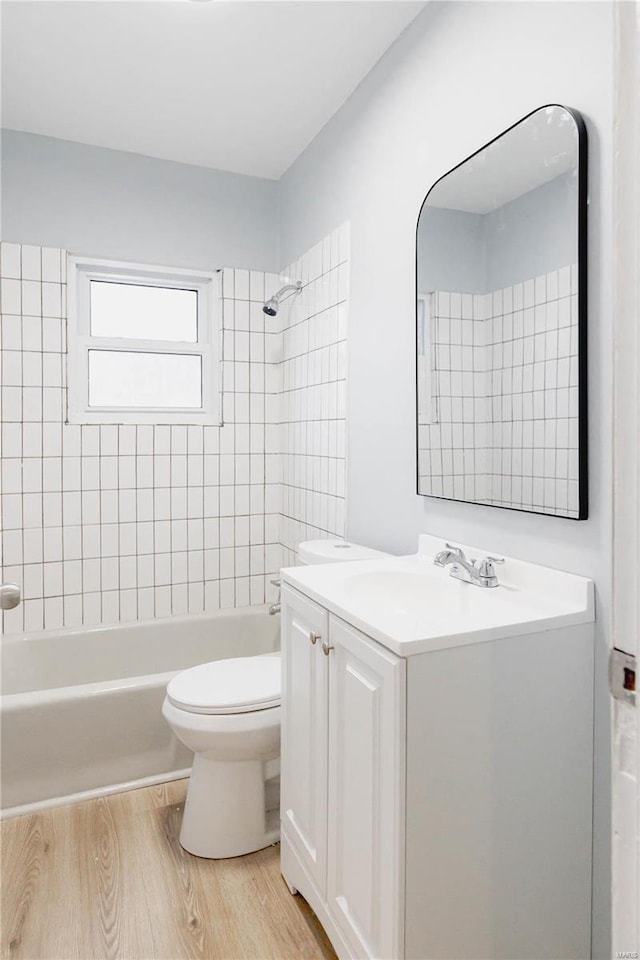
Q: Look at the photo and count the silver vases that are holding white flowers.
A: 0